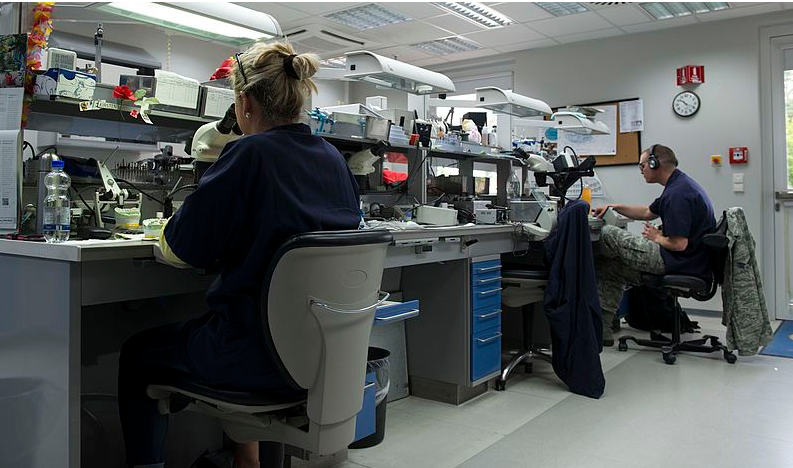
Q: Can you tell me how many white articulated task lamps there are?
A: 4